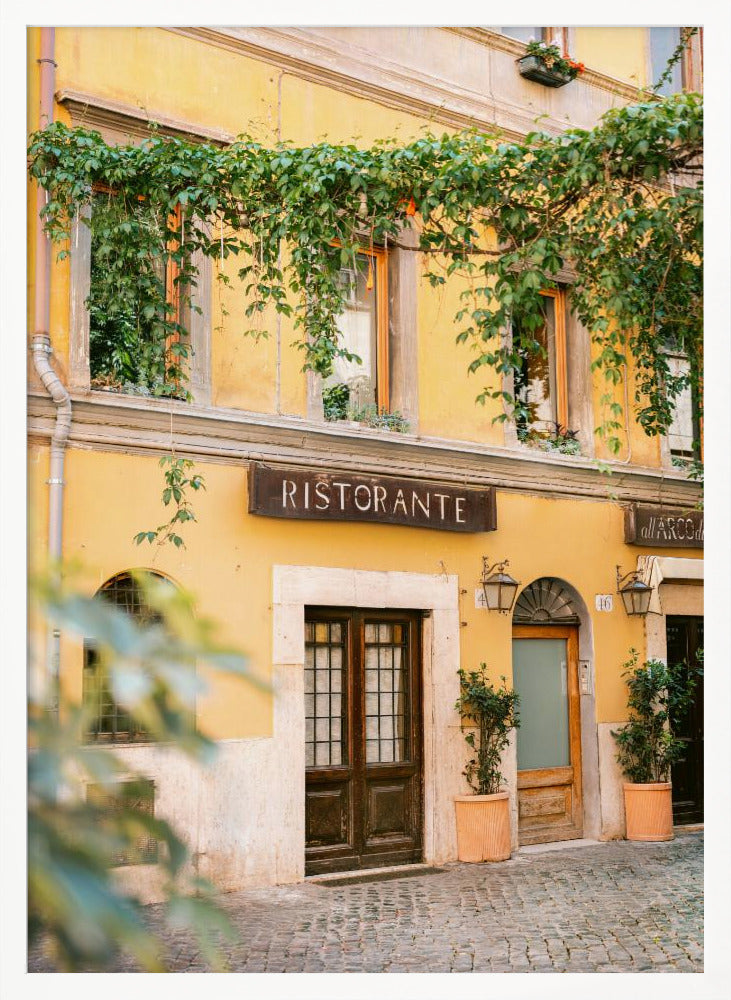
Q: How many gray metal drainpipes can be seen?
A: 1